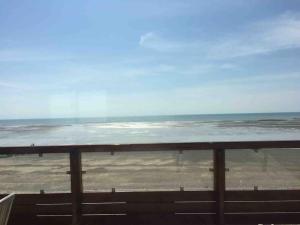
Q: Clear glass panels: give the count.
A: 3